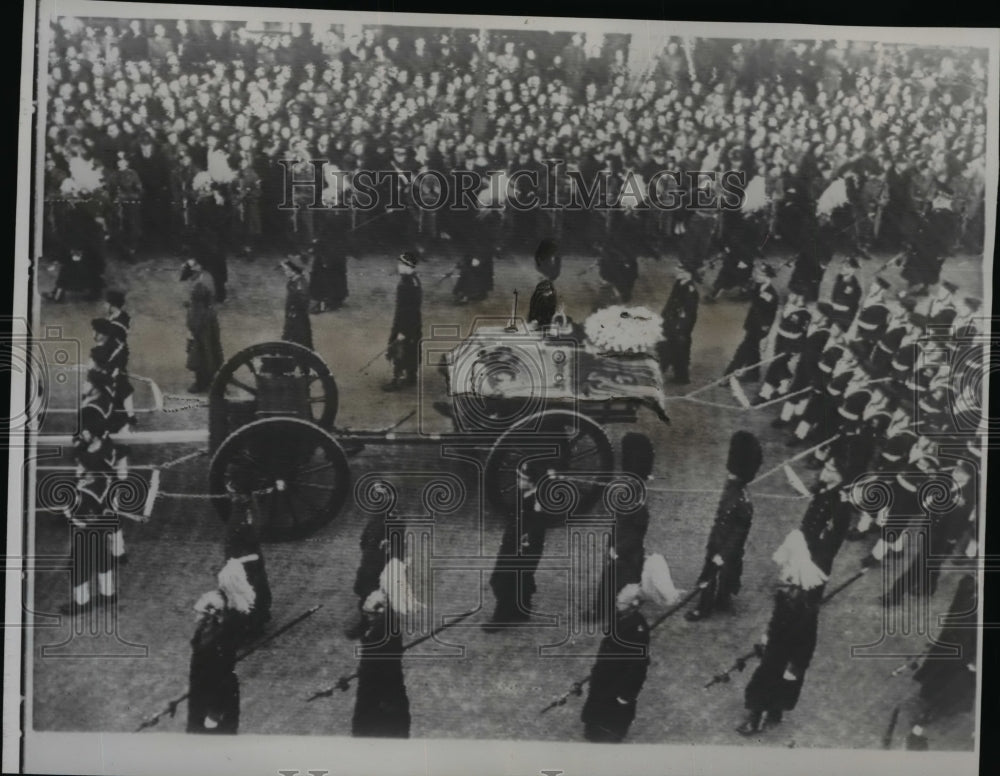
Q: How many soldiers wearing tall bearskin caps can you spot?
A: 4